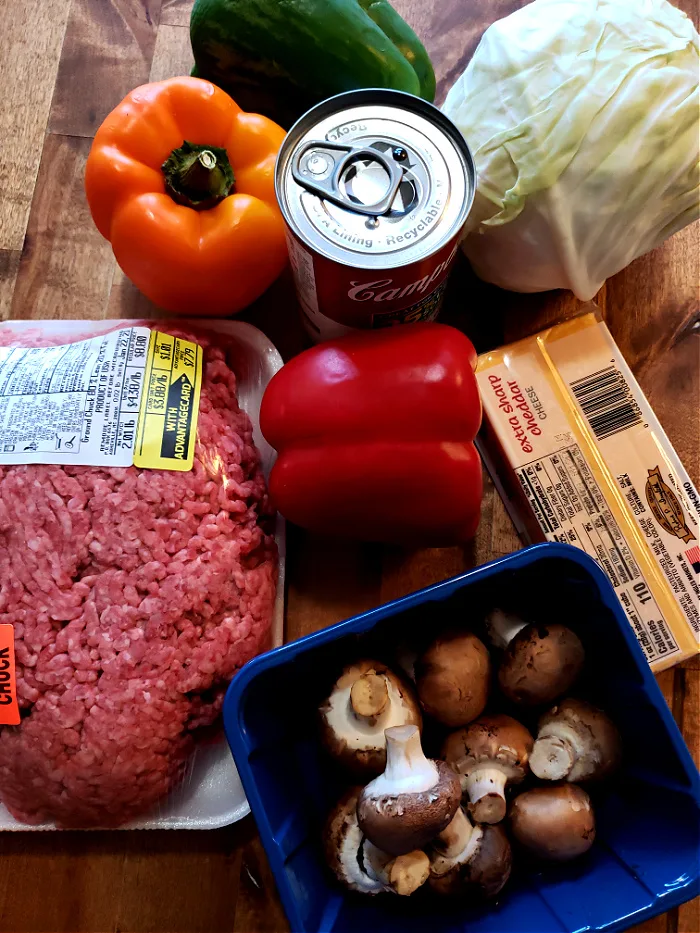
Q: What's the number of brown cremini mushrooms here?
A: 9